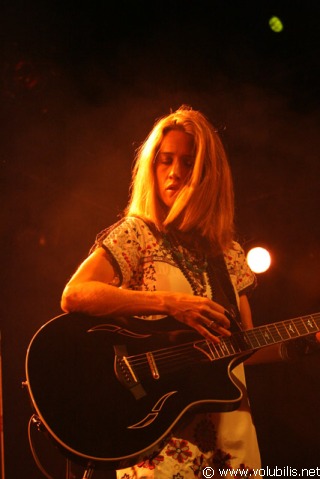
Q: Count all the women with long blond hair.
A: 1